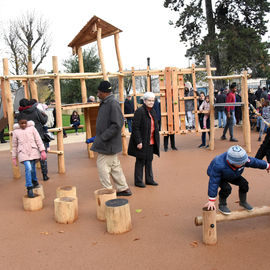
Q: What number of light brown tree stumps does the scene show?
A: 6